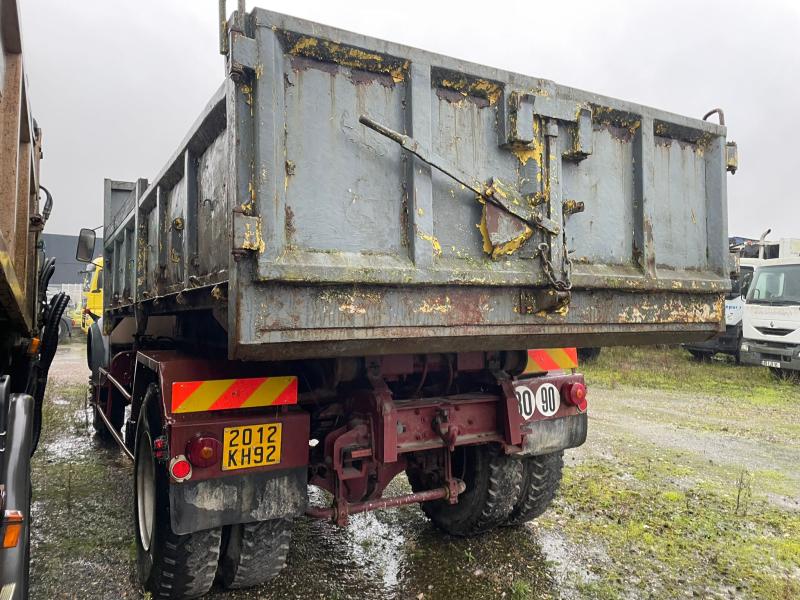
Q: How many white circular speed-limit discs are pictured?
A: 2